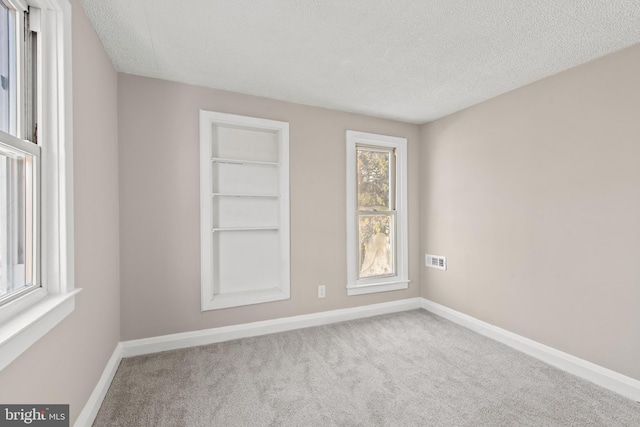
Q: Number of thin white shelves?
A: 3